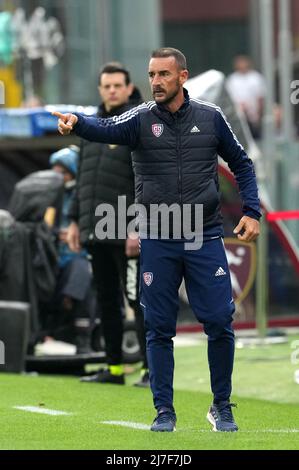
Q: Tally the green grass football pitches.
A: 1